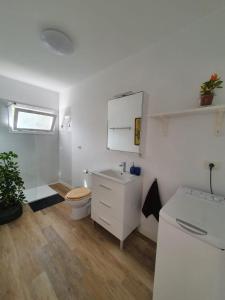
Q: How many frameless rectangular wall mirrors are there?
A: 1